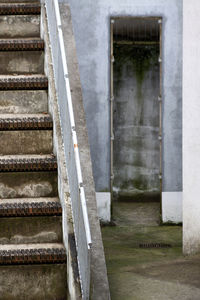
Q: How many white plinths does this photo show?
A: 2